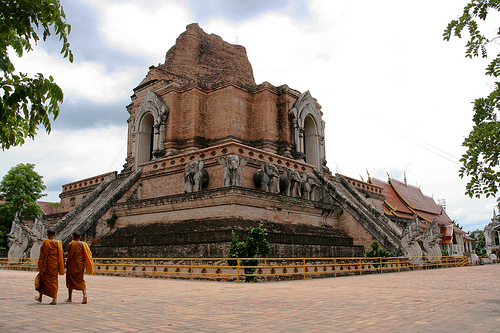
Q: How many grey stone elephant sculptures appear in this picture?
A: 5